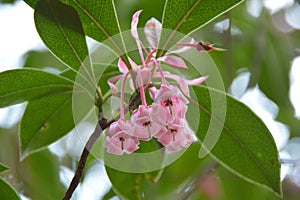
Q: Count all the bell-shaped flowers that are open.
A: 4